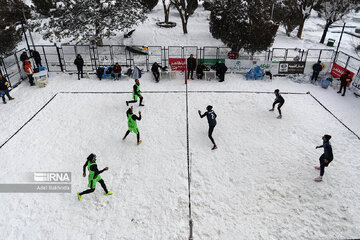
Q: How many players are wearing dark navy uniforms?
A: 3